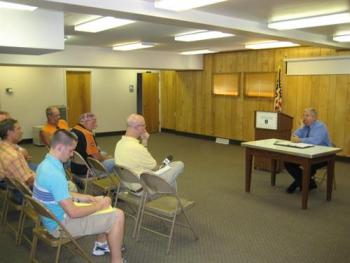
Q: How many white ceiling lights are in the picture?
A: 9